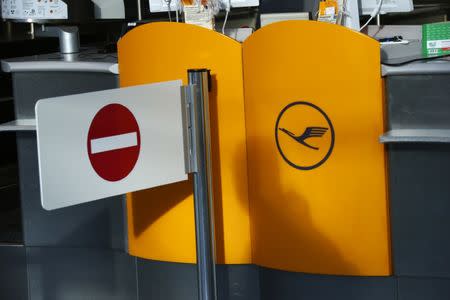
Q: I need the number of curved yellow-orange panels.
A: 2